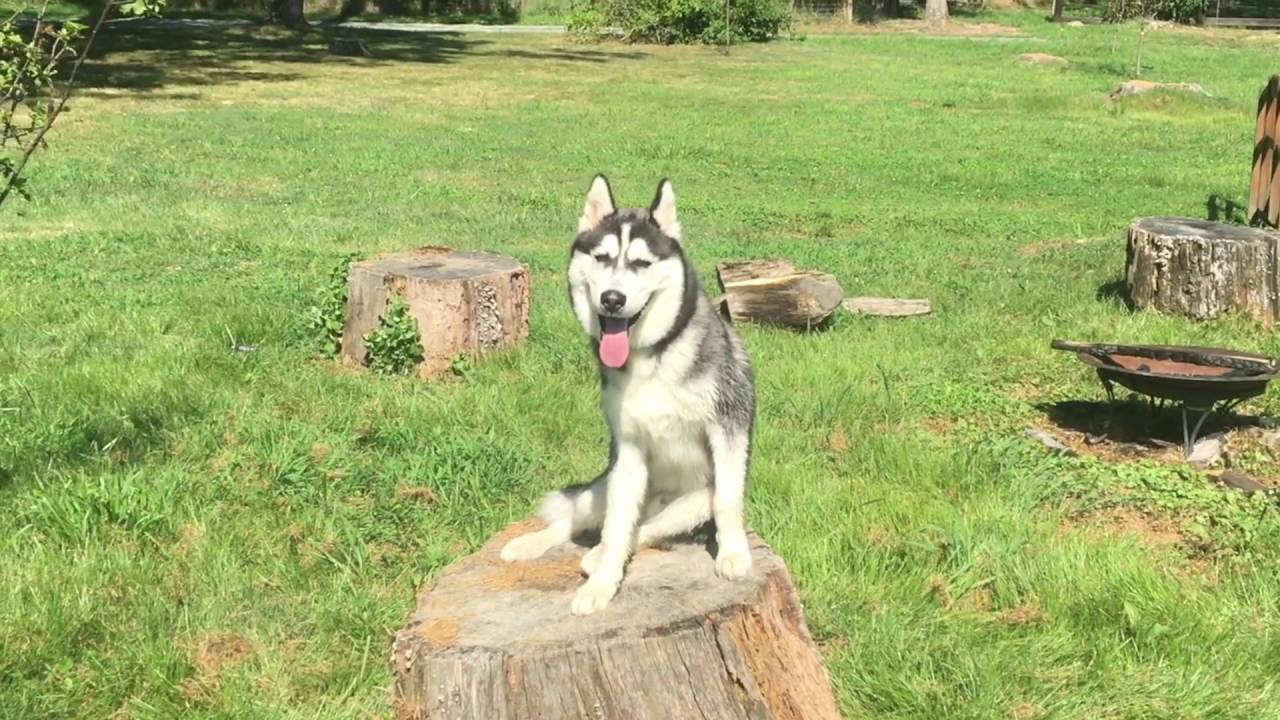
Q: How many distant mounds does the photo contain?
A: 2